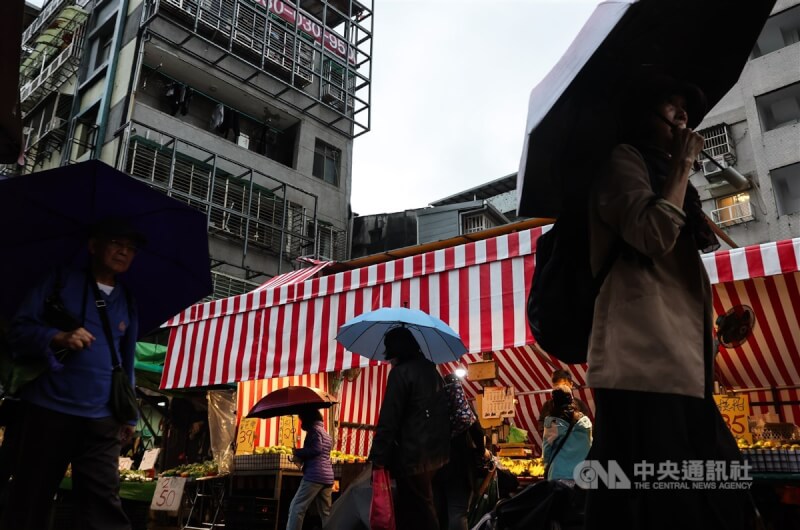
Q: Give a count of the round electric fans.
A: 1